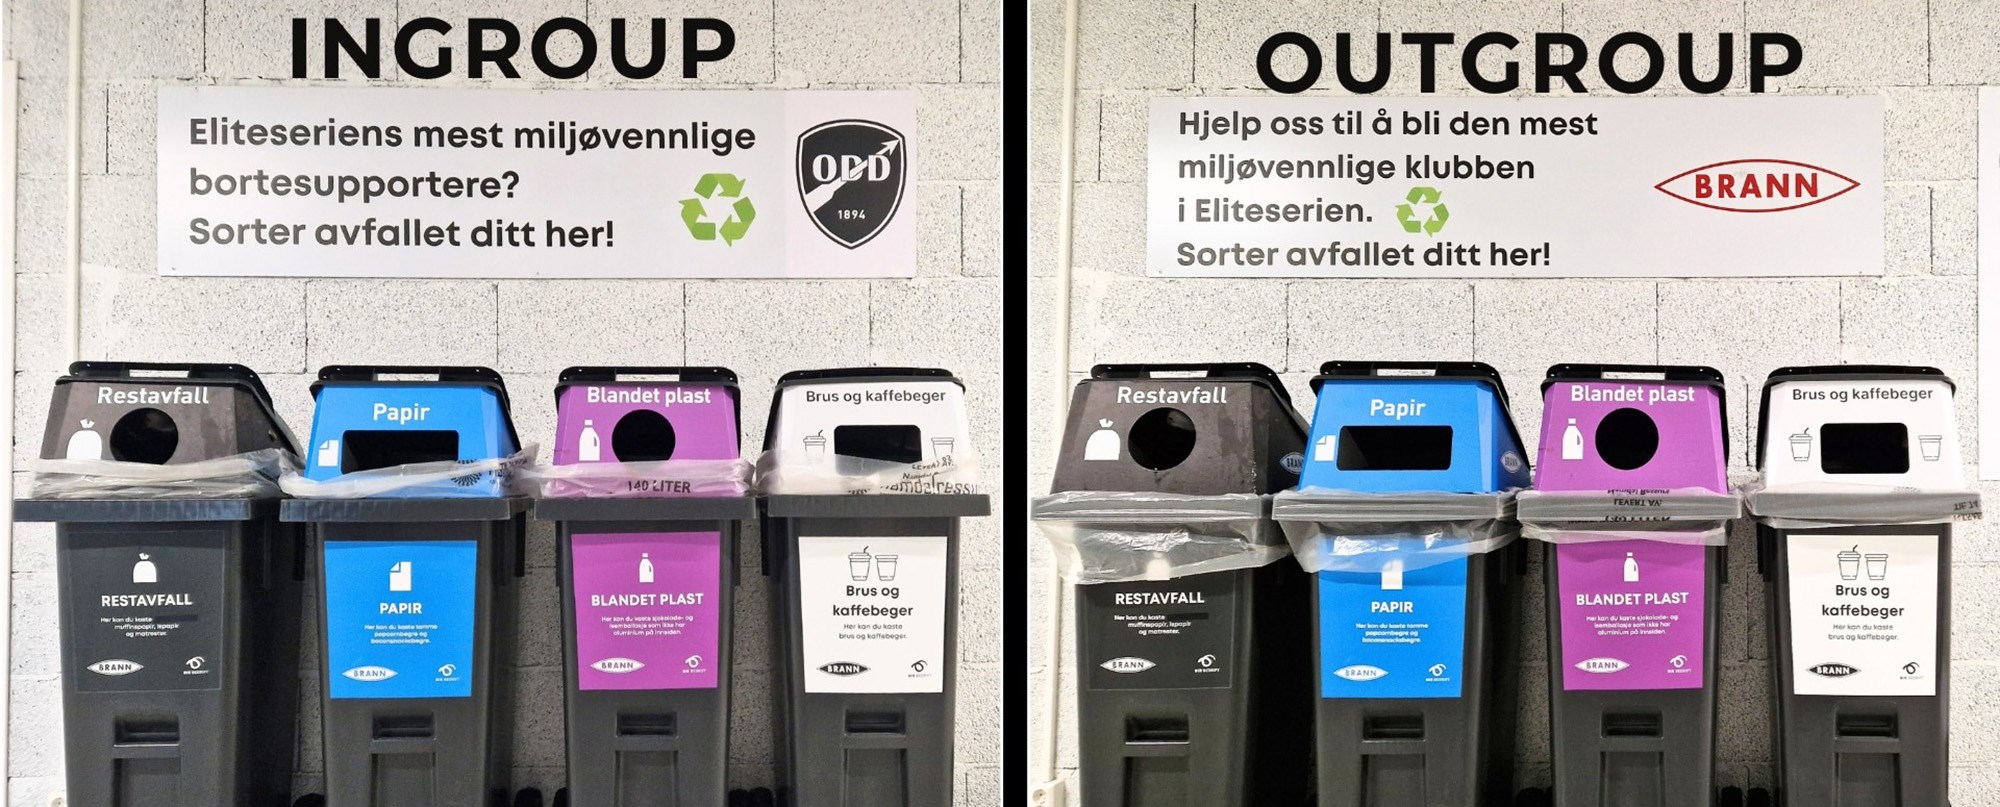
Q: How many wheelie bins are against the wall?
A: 8